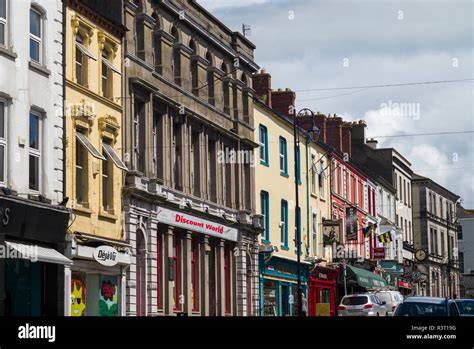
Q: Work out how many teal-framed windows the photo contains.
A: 6